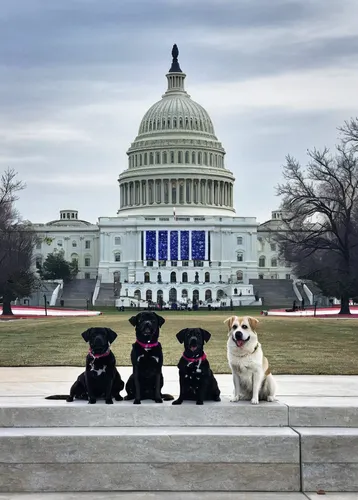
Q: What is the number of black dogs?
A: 3